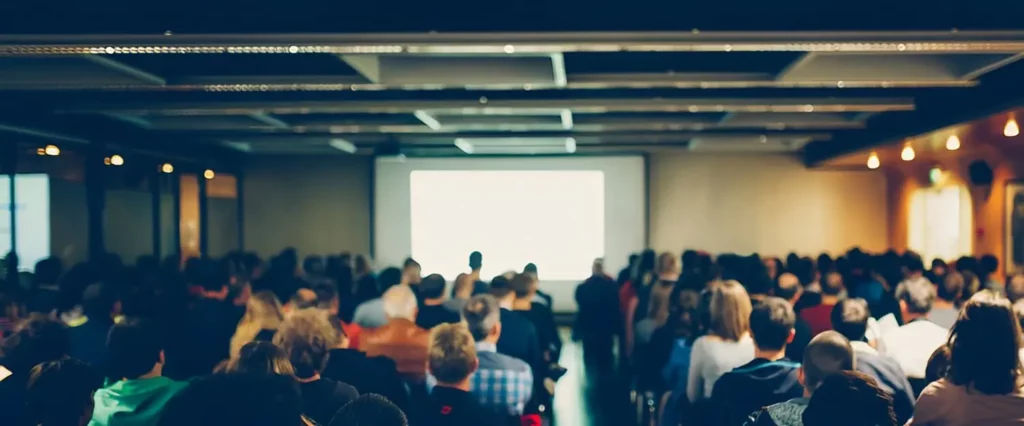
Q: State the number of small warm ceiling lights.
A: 8